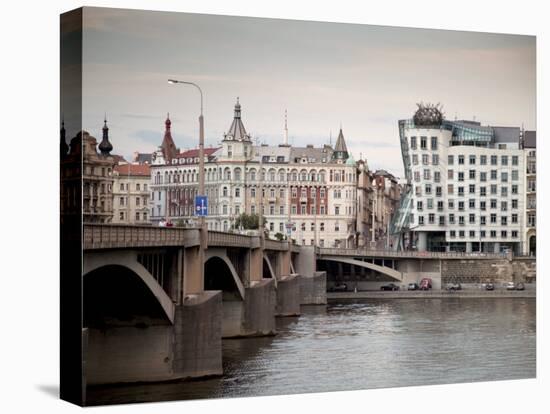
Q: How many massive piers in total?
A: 4